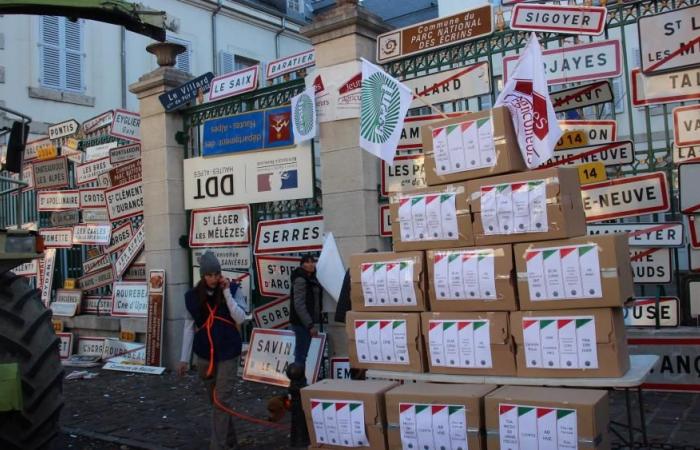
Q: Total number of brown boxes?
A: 12